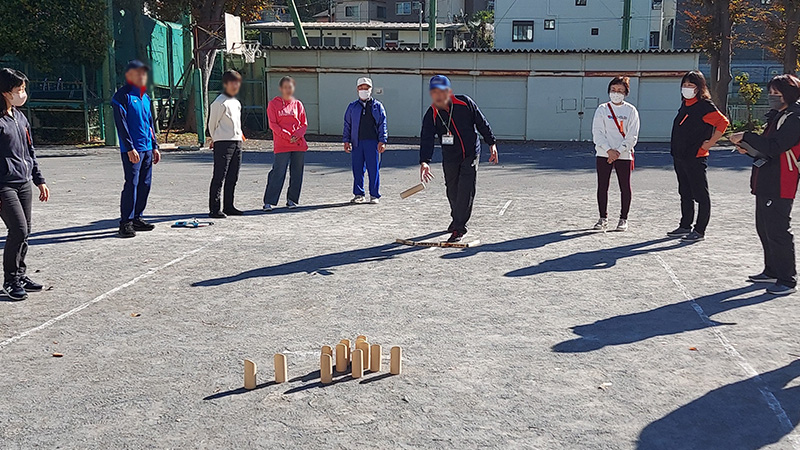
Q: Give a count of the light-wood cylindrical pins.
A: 12